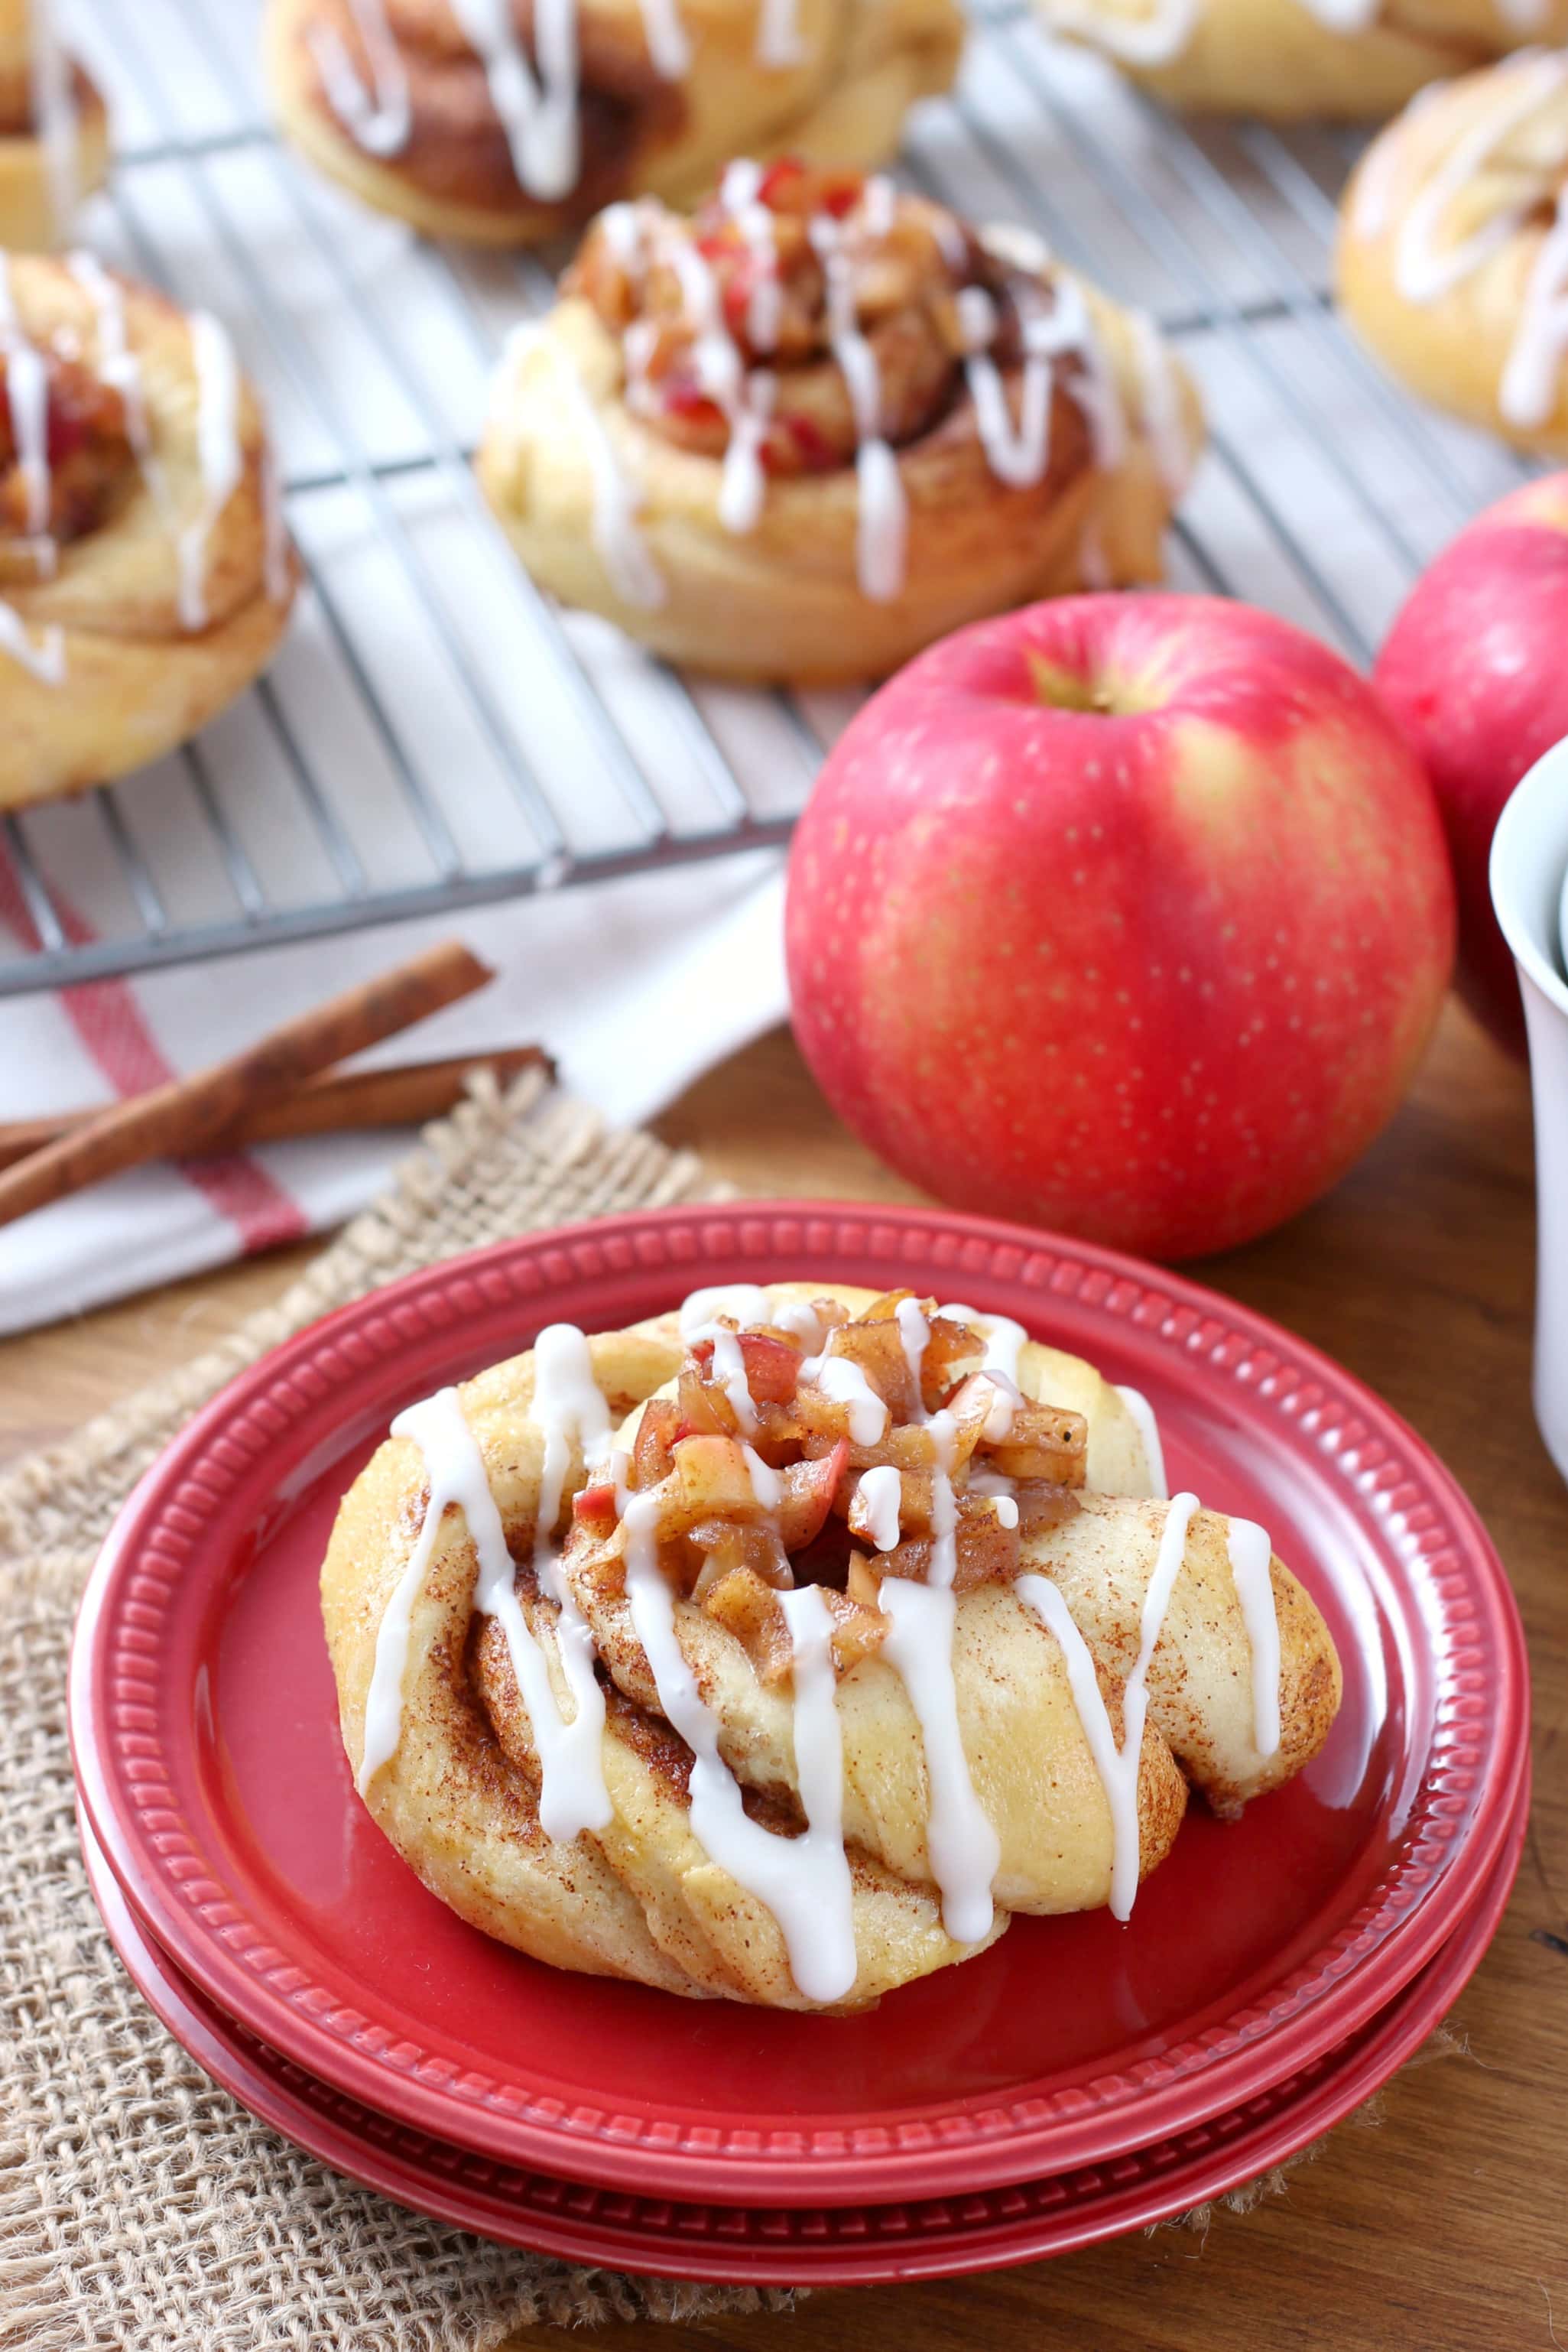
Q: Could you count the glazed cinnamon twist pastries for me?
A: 7